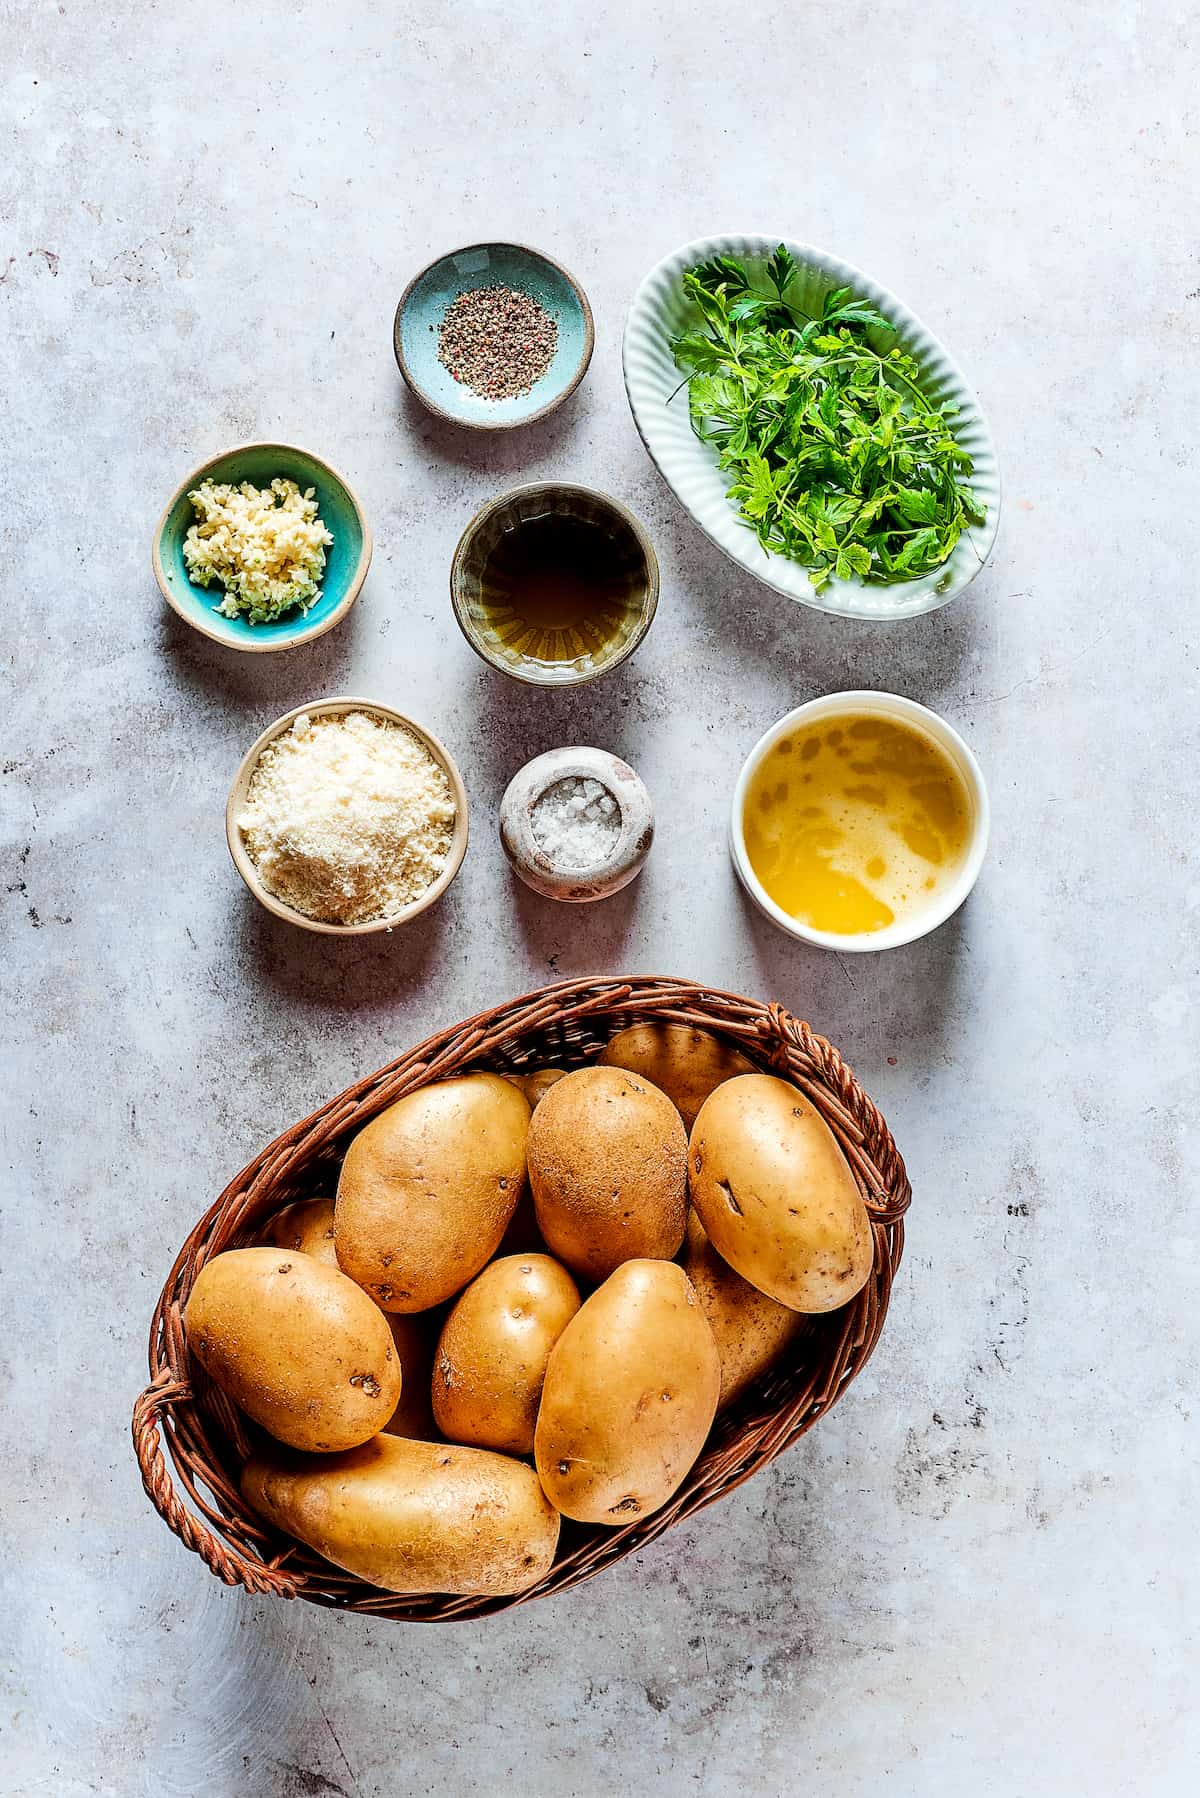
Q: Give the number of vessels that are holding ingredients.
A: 8